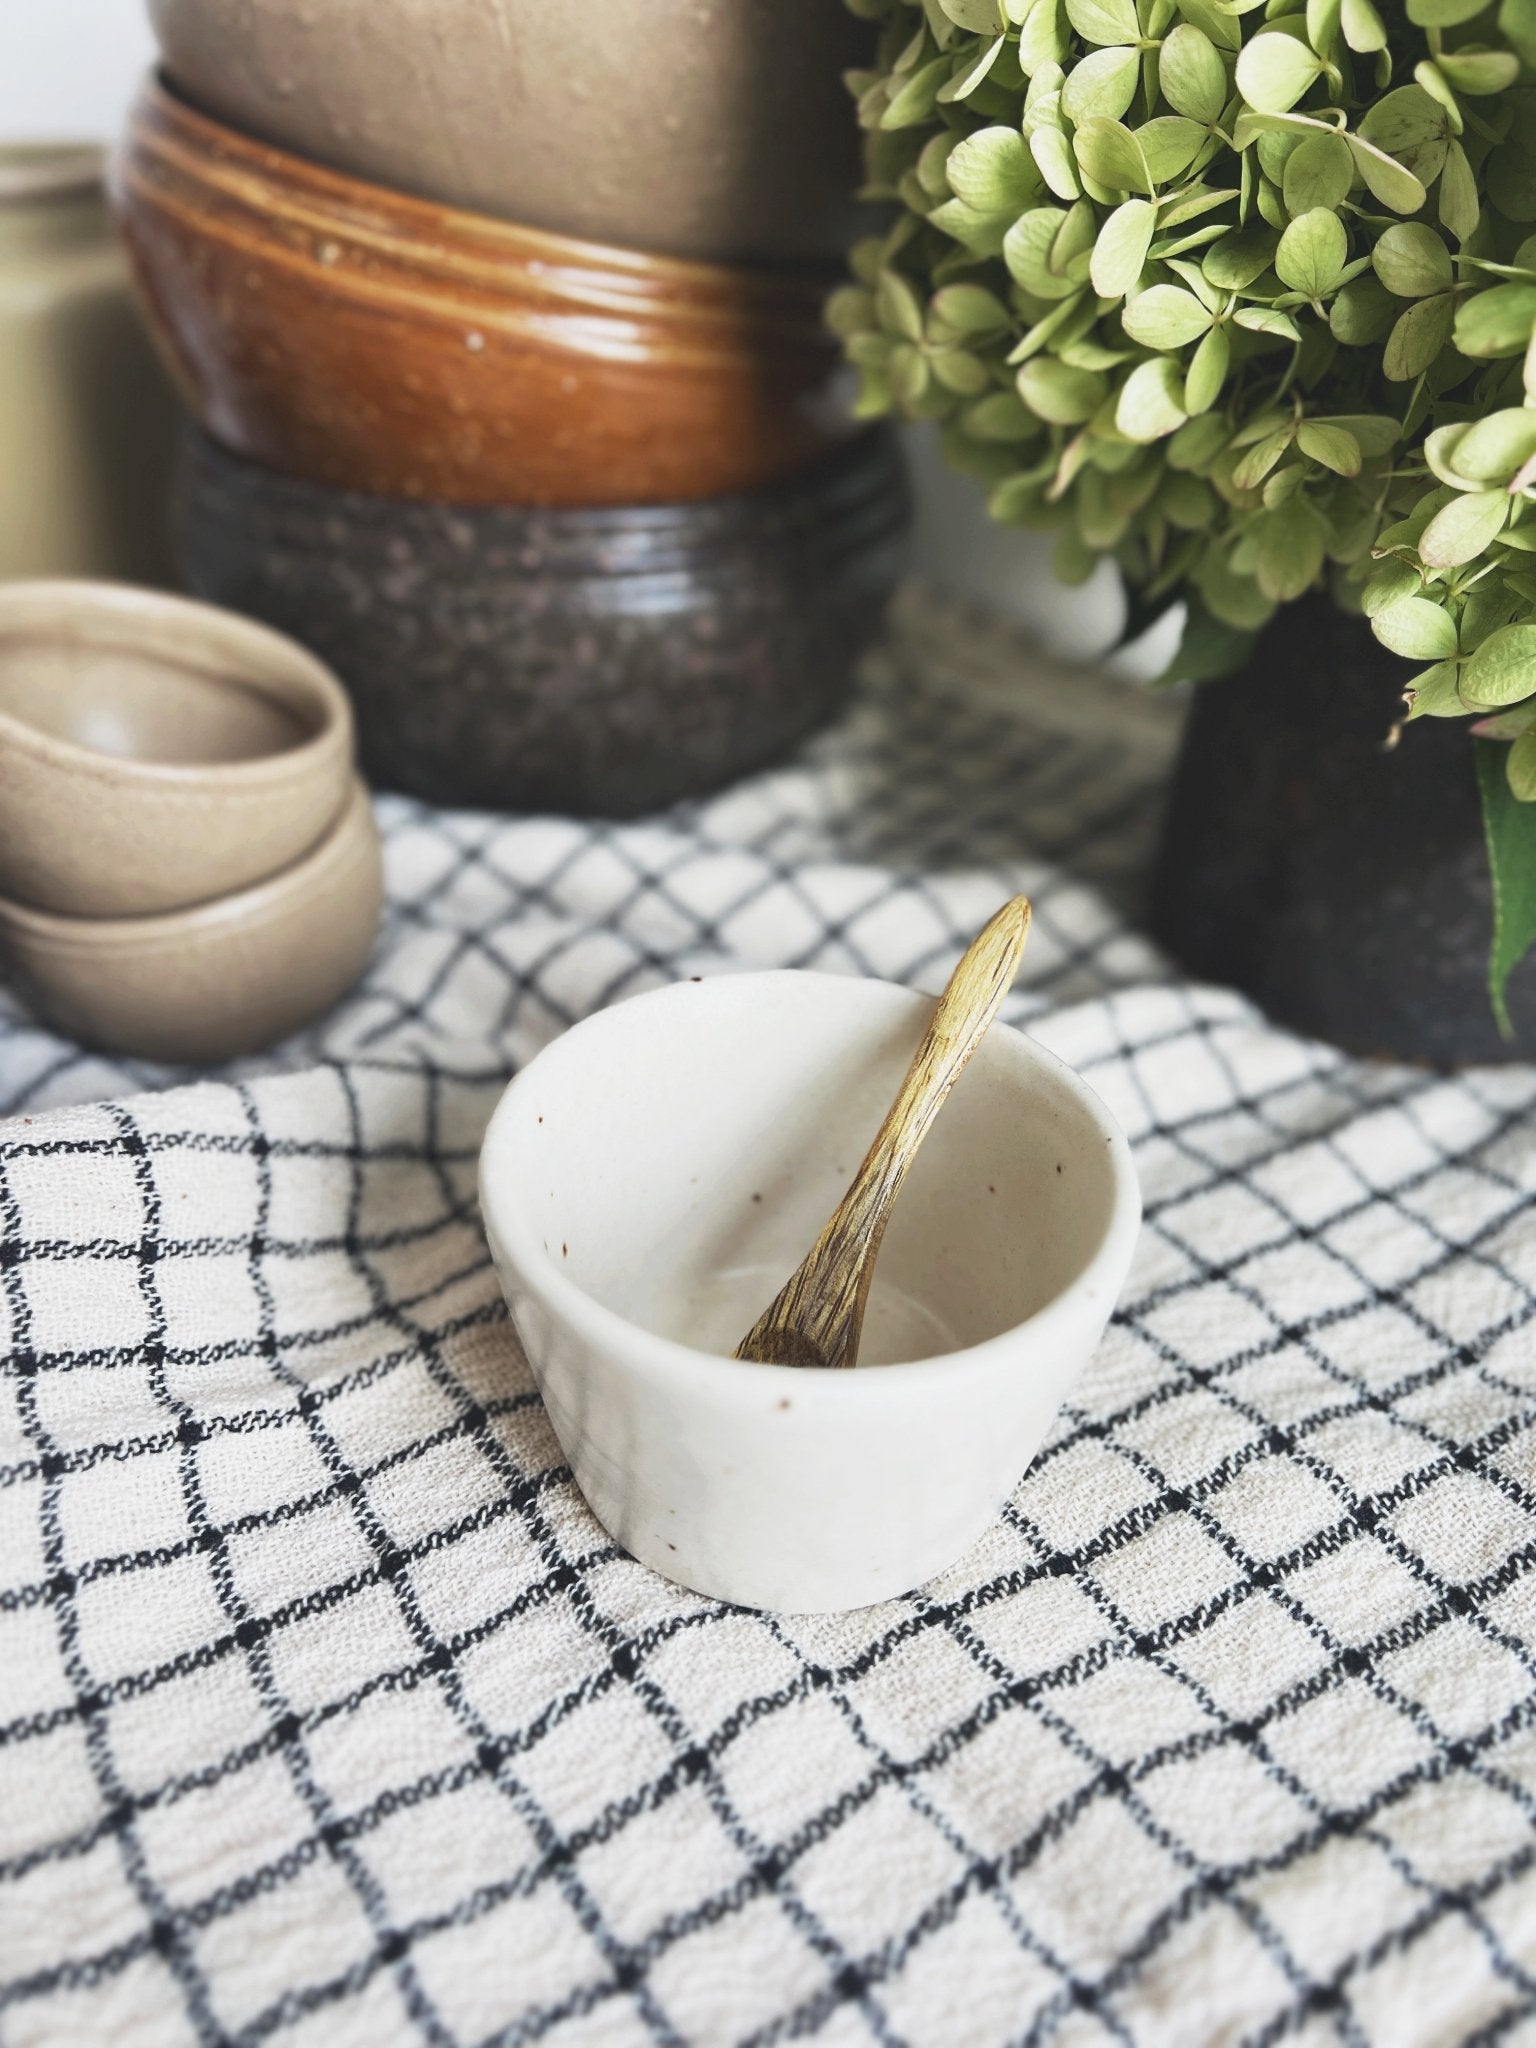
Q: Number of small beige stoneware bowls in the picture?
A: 2